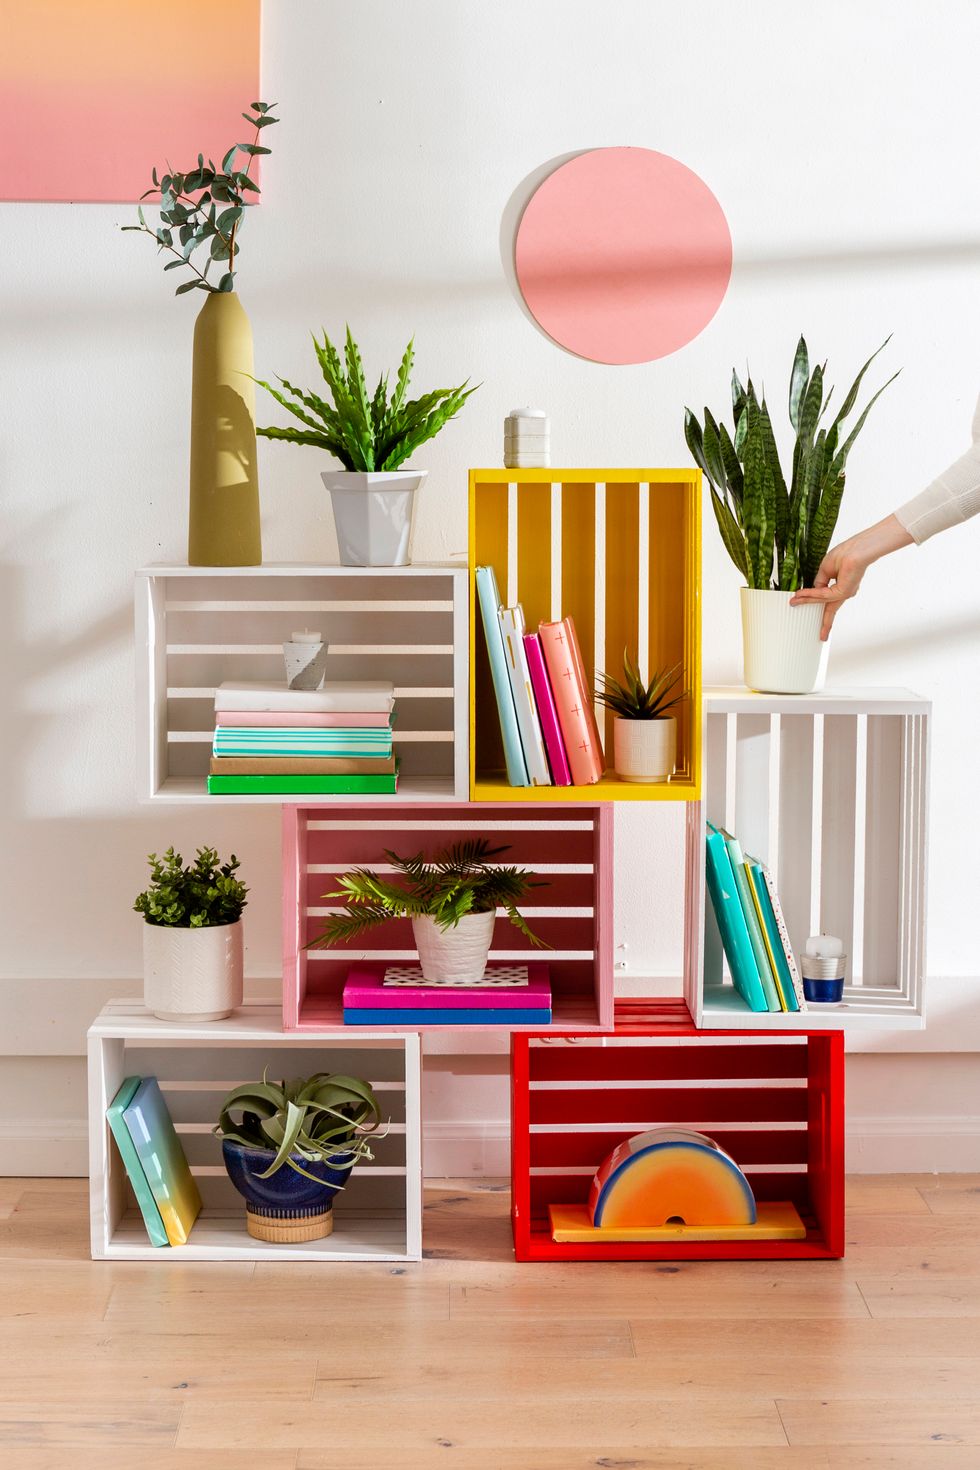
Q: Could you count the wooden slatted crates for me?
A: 6